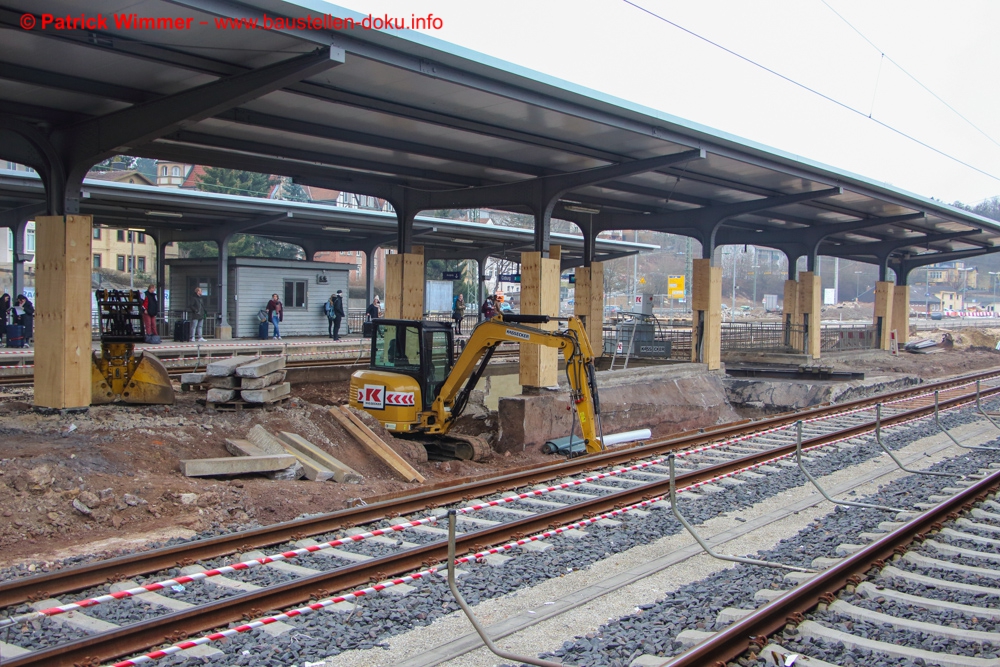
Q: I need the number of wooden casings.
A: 9